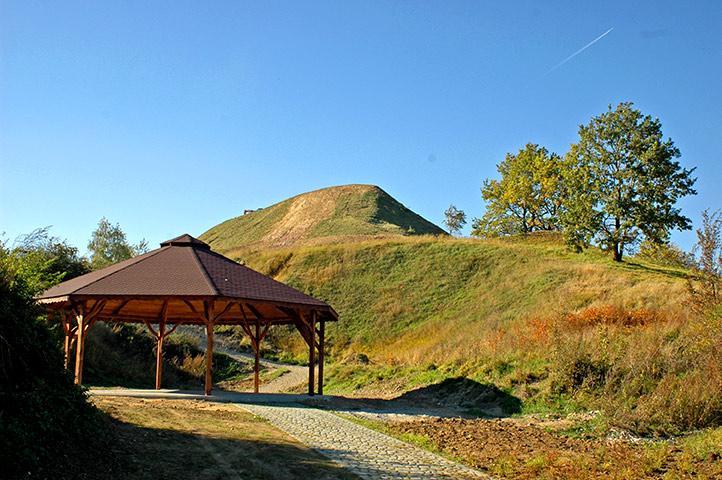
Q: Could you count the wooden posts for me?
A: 7